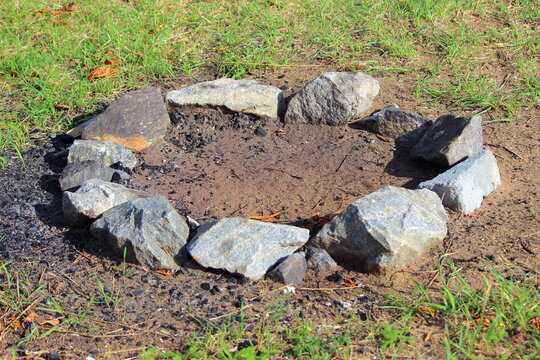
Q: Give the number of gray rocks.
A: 14